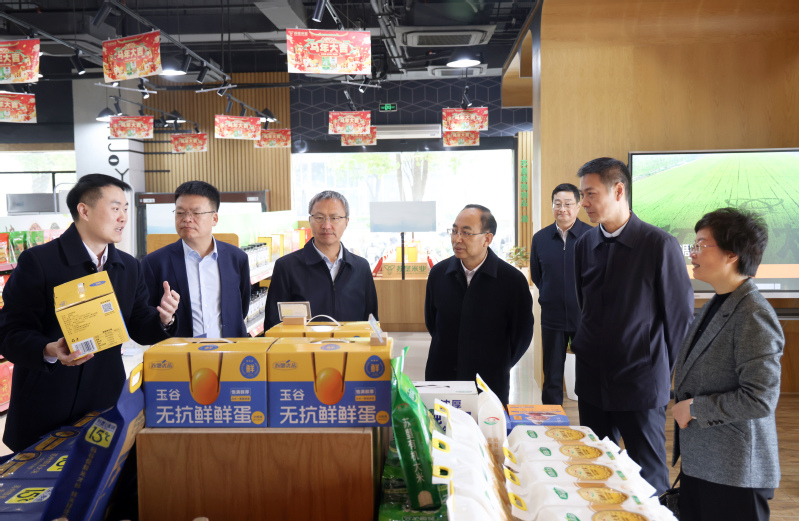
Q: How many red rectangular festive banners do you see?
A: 12